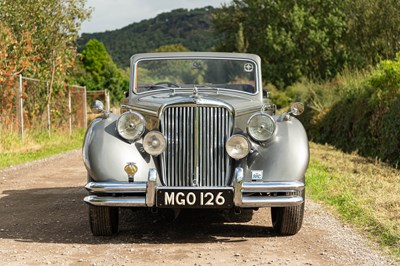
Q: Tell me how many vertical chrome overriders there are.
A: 2